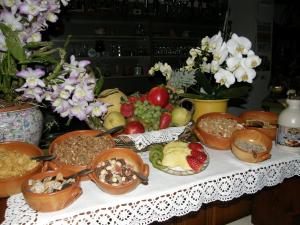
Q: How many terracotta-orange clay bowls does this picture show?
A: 7